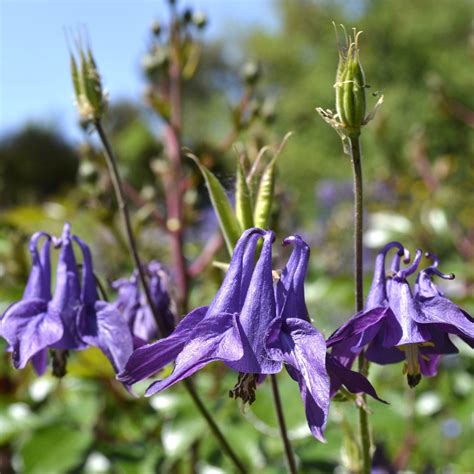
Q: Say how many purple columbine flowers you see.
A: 4